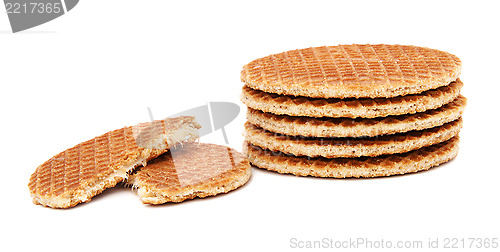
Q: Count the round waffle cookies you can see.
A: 5